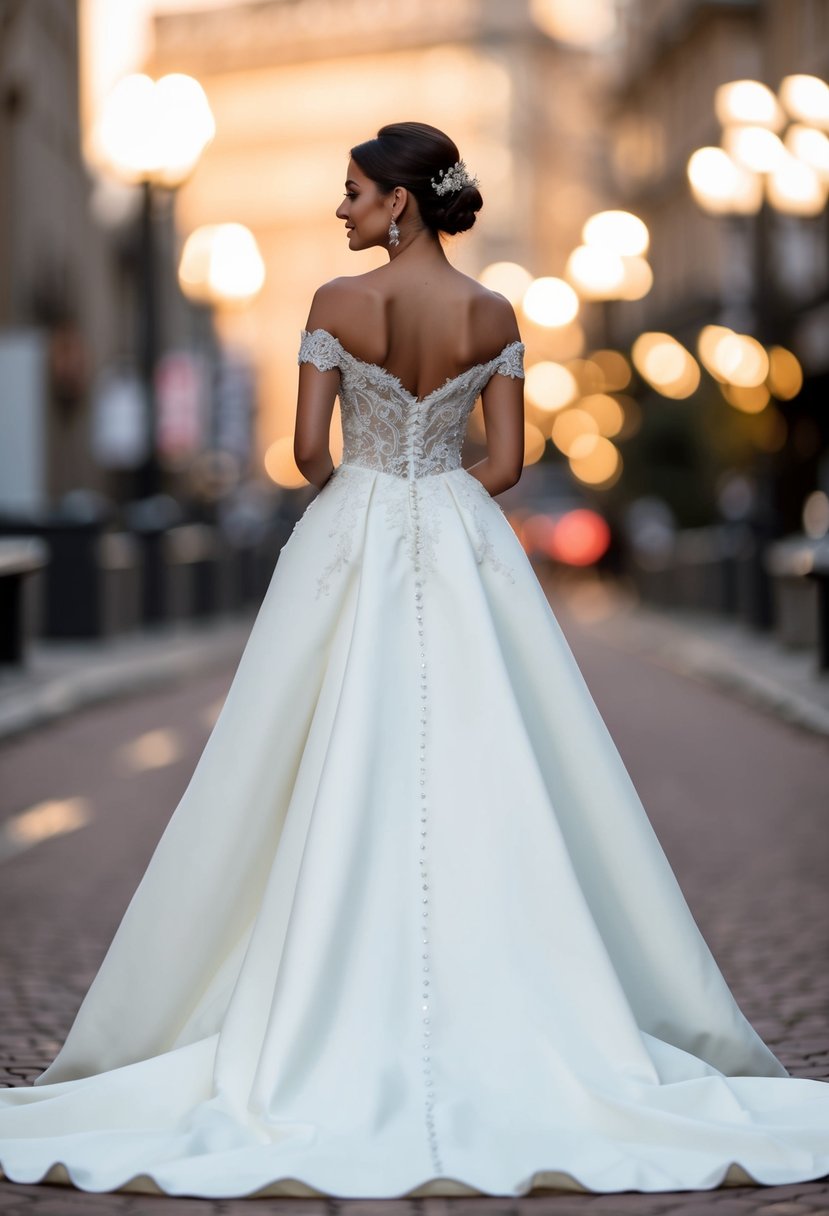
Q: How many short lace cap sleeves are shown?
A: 2